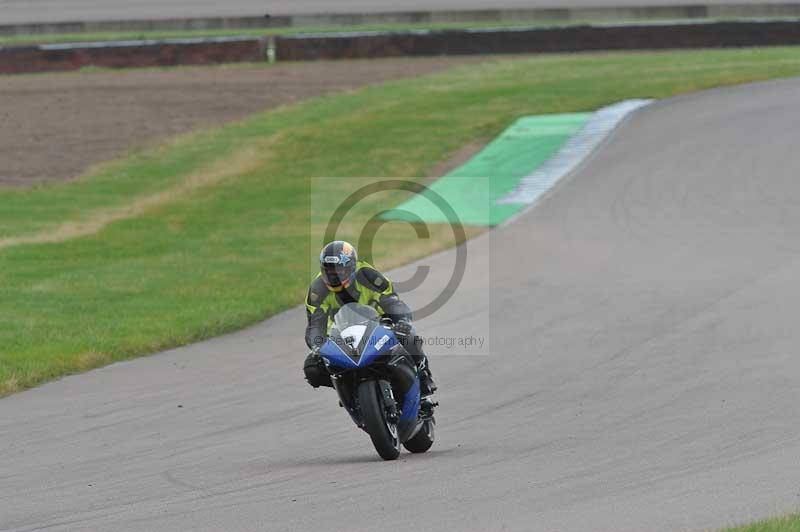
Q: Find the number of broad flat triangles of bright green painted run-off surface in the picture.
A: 1